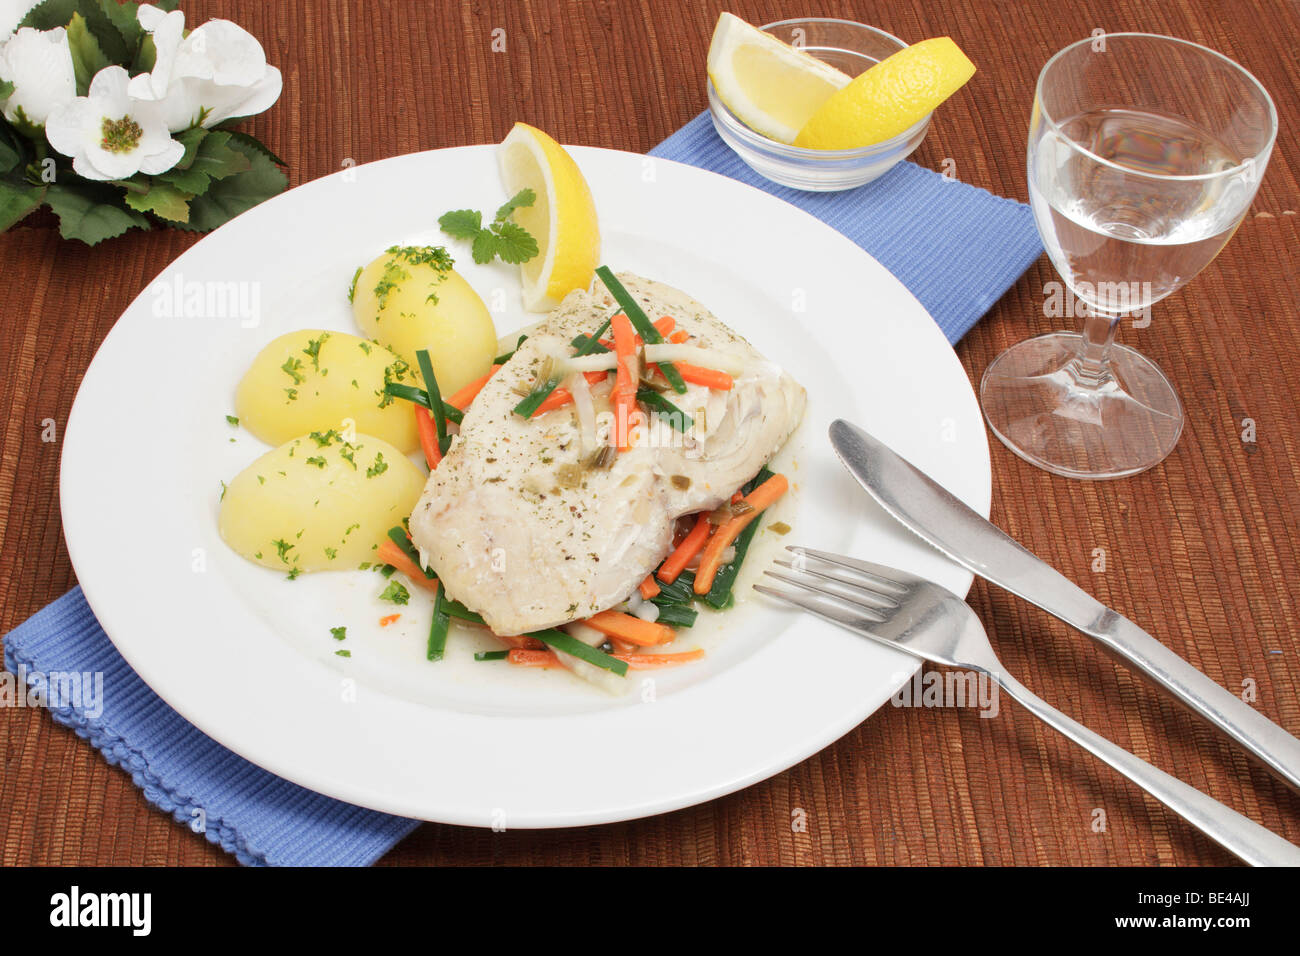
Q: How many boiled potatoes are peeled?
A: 3